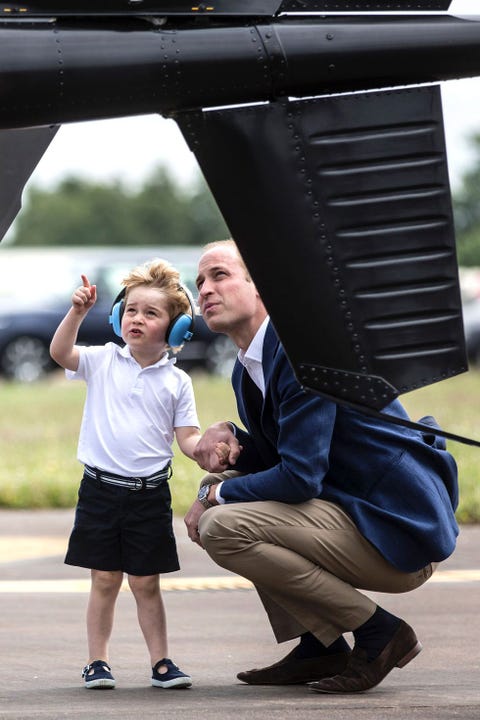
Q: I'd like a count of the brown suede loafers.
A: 2